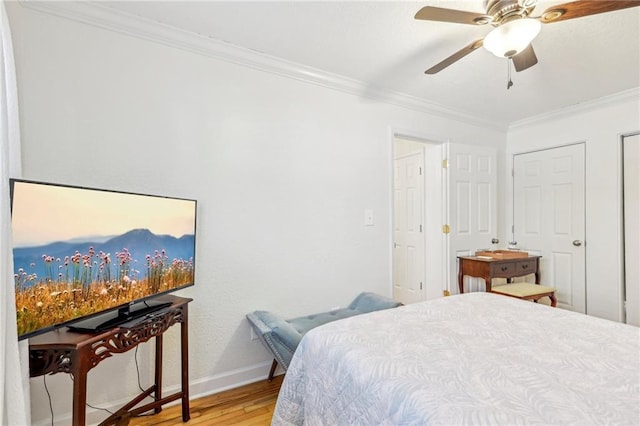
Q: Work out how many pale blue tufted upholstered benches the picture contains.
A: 1